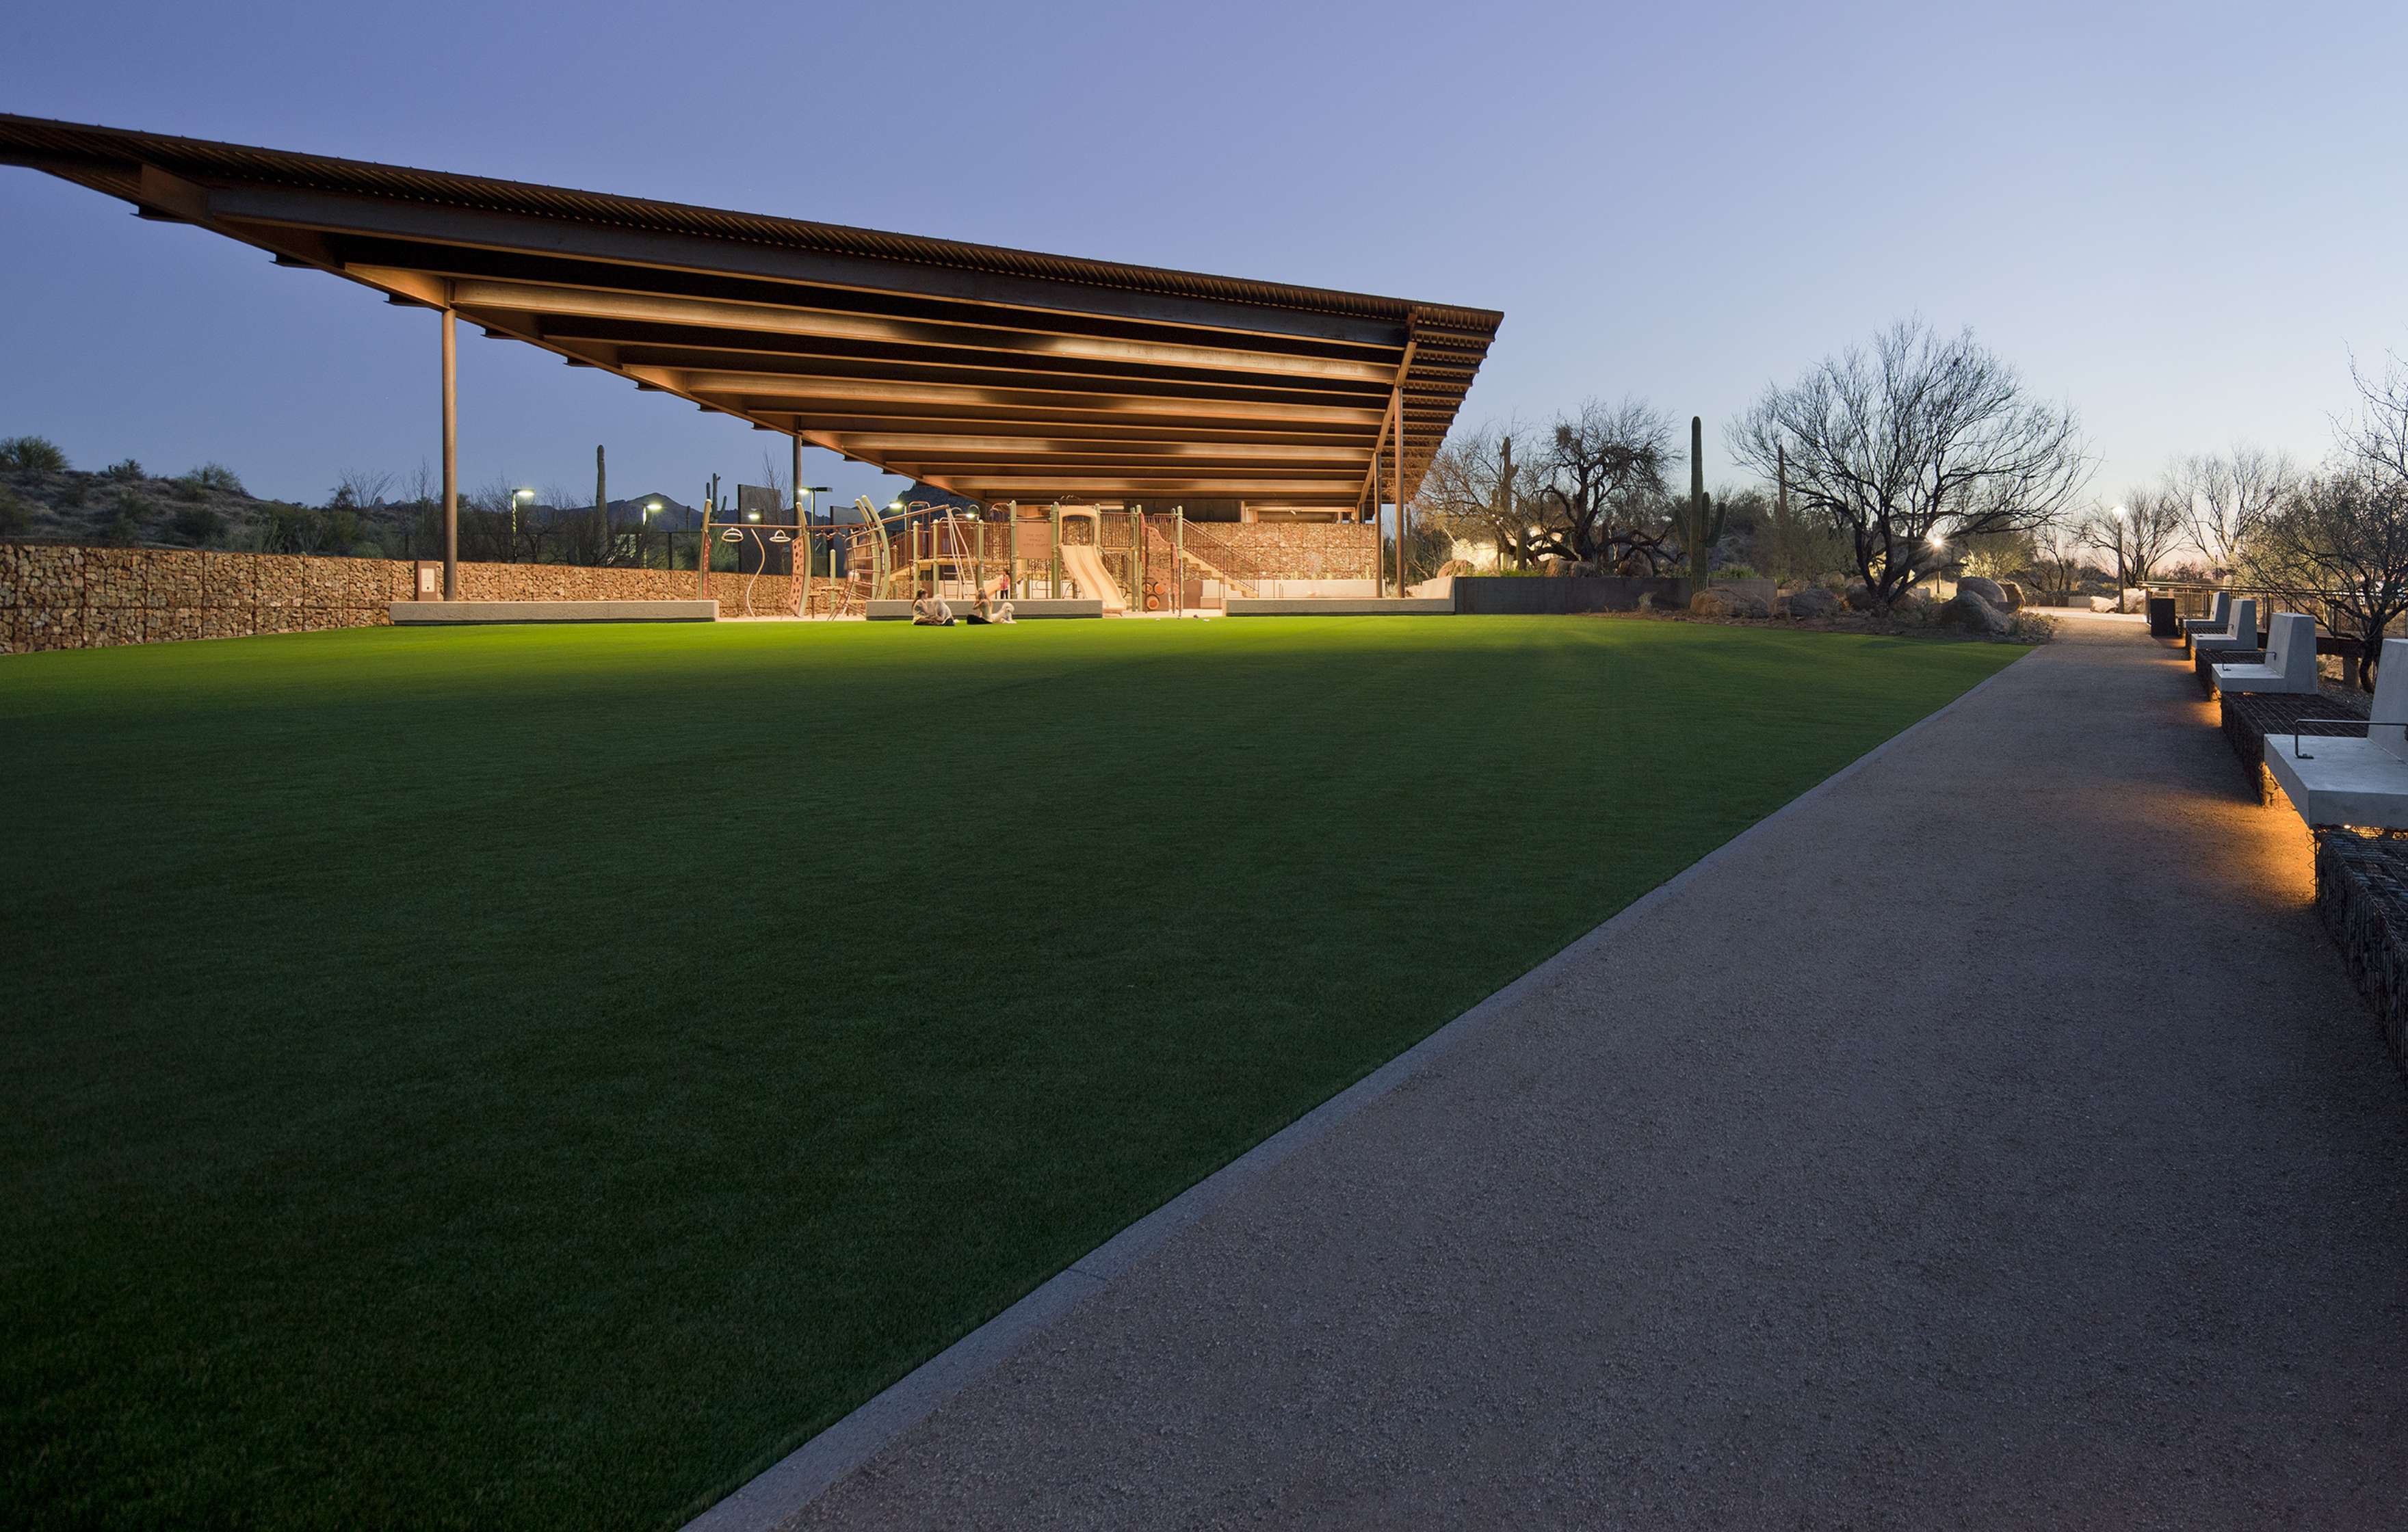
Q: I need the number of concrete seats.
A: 4